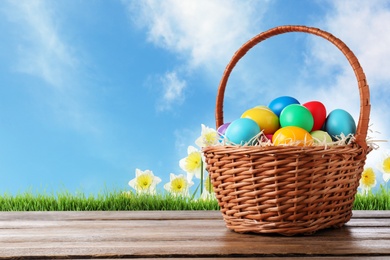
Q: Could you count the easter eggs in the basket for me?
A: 11